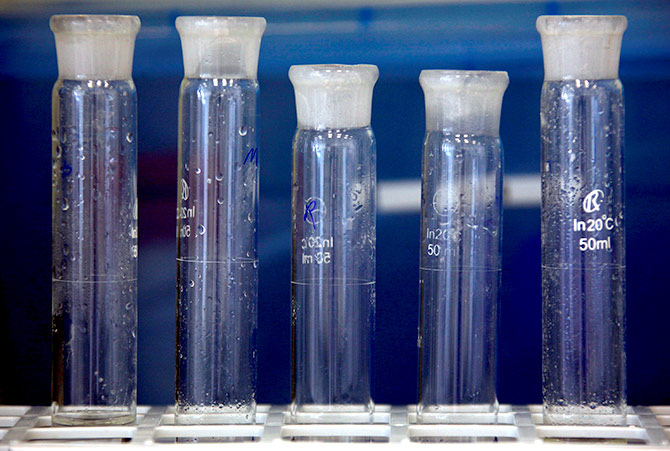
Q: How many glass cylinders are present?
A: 5